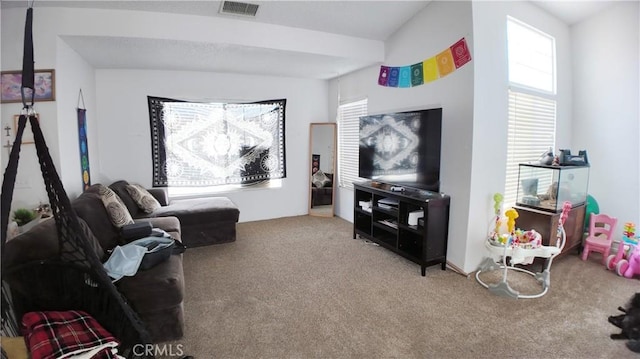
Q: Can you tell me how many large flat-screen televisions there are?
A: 1